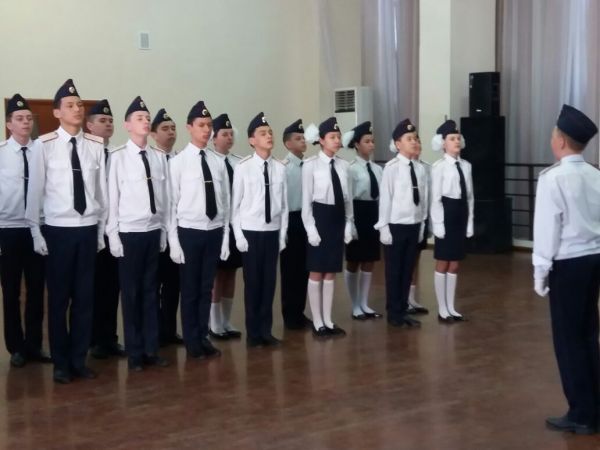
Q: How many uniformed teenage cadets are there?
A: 15